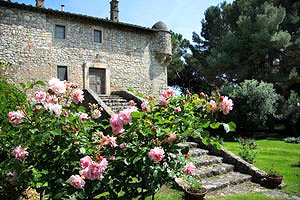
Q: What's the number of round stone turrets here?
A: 1